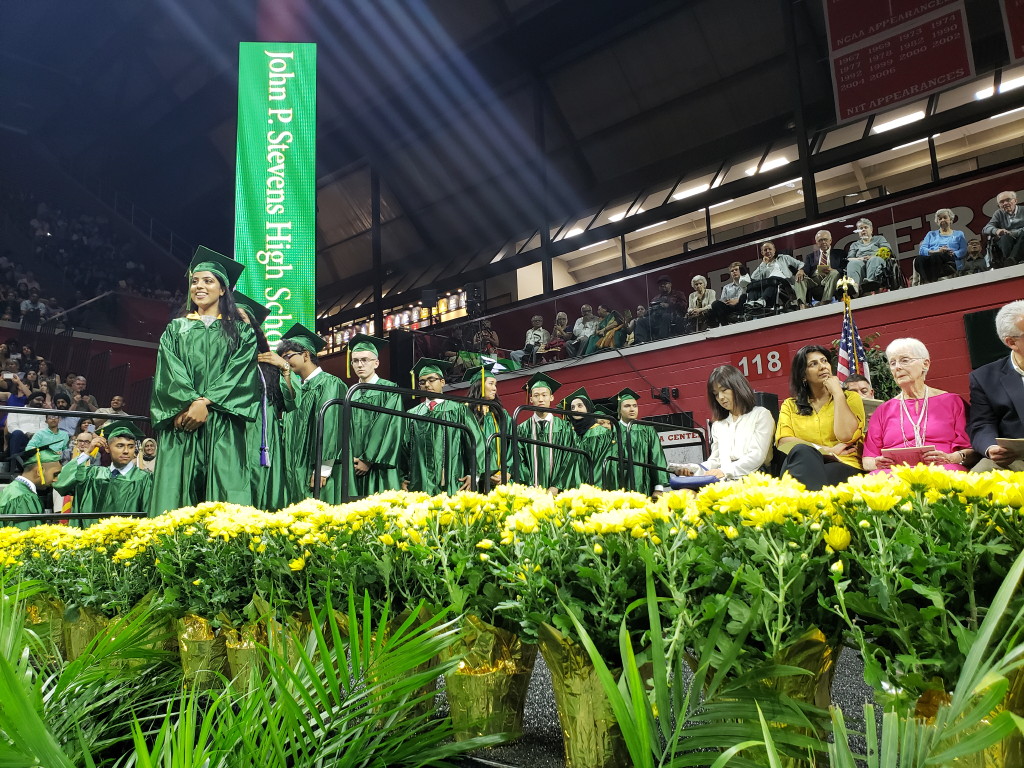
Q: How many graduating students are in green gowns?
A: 12